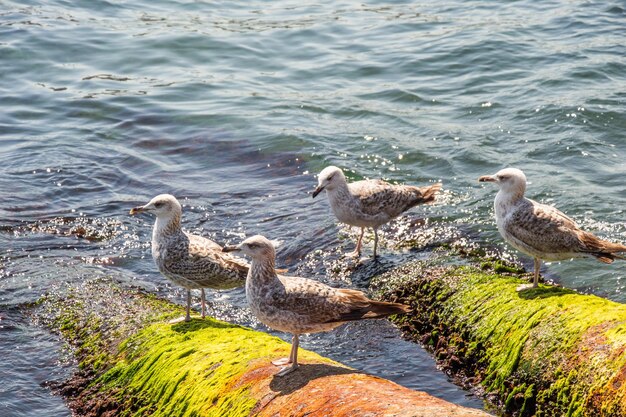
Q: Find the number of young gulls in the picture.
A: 4